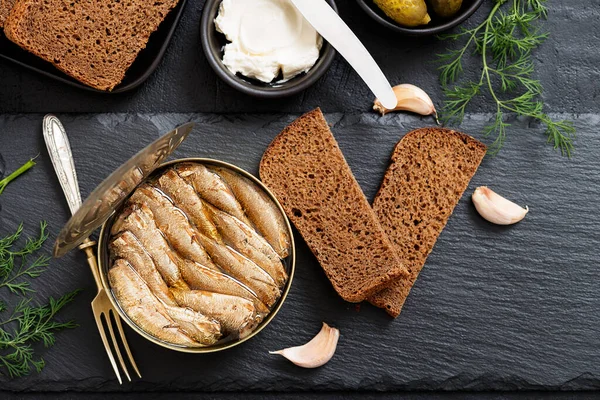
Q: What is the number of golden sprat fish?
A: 12